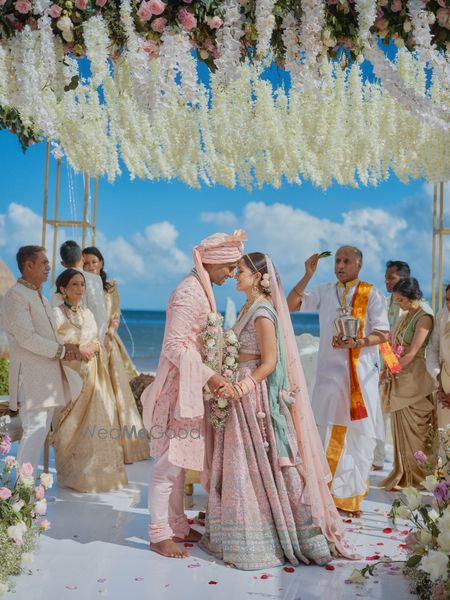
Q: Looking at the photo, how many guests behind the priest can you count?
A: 3